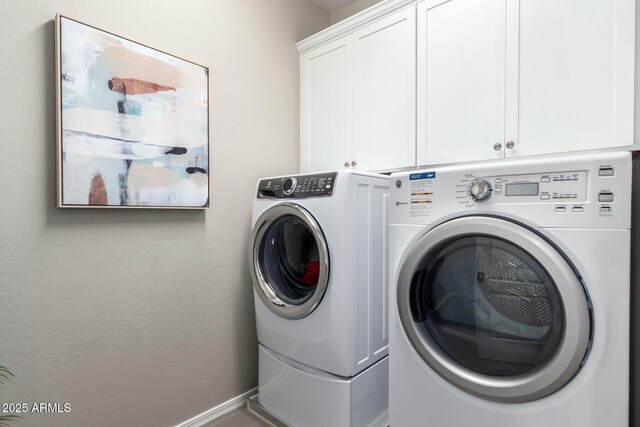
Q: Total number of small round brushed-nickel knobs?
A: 4